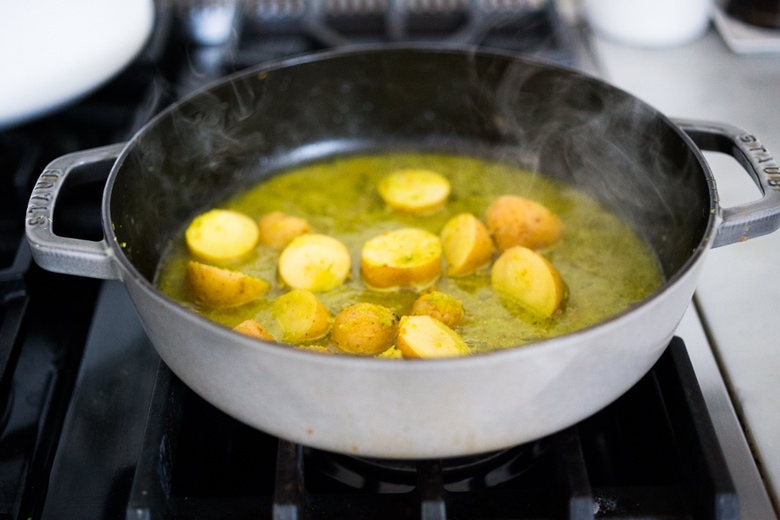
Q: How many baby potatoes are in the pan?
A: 14